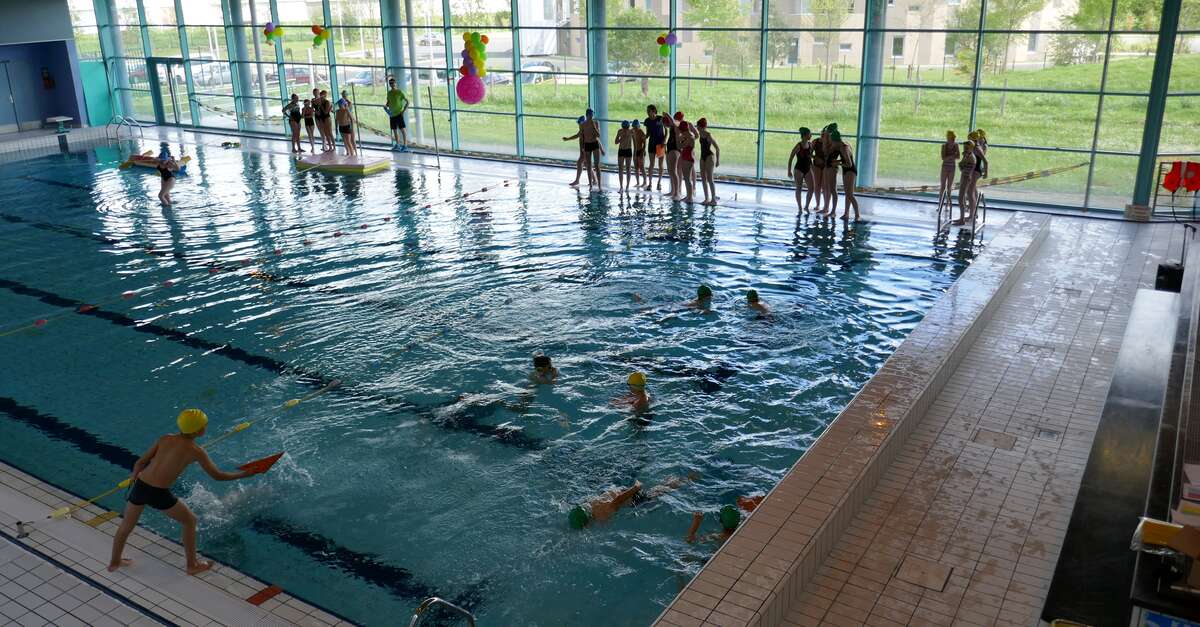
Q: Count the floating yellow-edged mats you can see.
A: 1